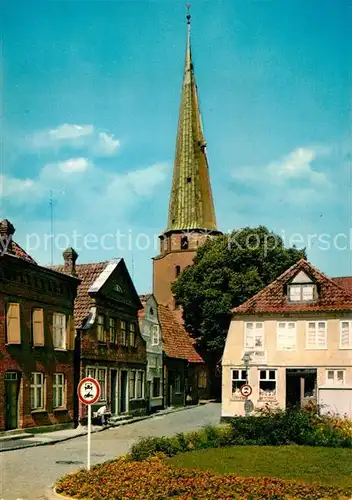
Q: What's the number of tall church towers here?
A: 1